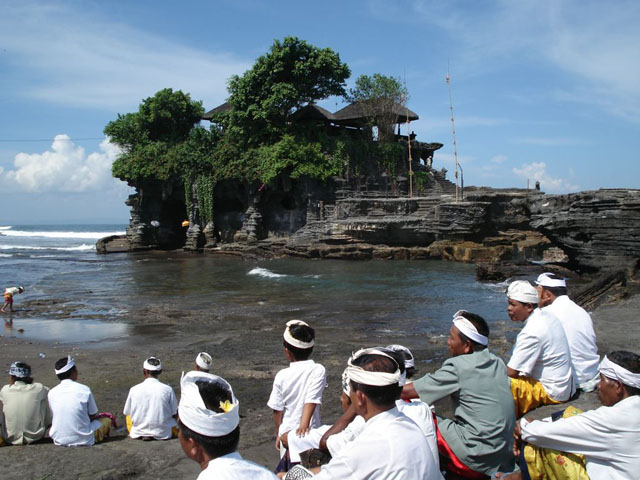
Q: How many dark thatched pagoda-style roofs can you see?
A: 3